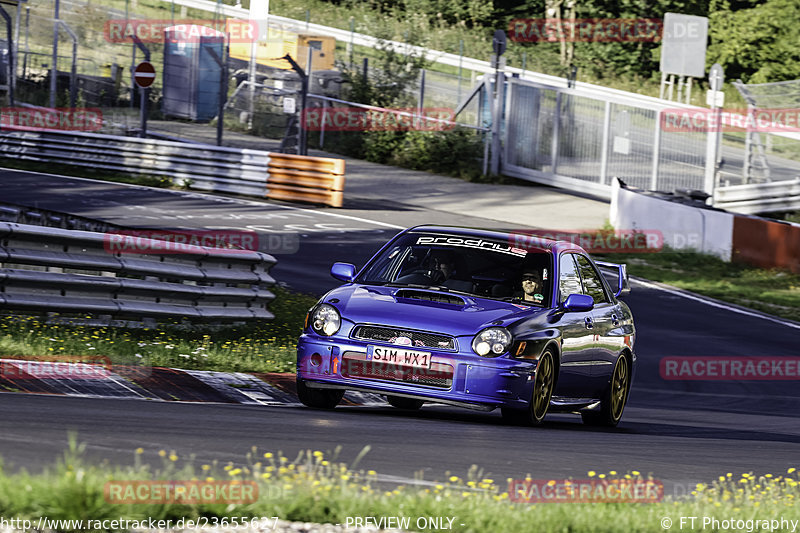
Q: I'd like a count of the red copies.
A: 12